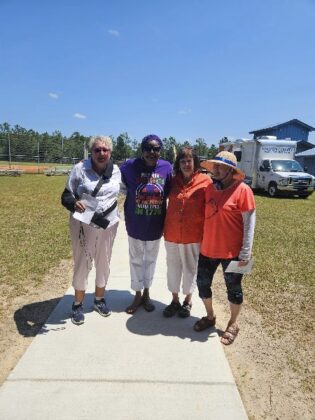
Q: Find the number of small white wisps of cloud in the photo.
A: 3